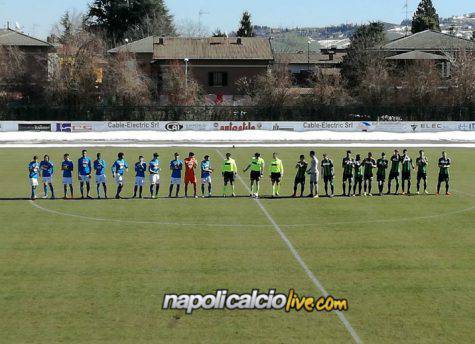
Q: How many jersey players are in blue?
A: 10